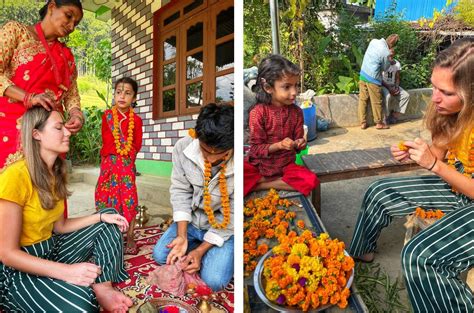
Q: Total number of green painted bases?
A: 1